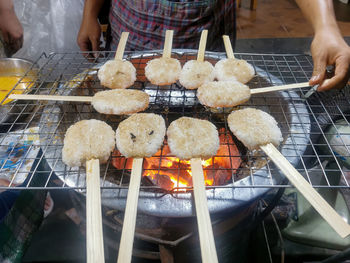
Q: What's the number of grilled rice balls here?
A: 10